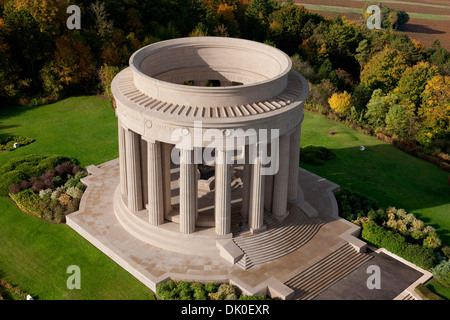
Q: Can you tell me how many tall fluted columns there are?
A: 8